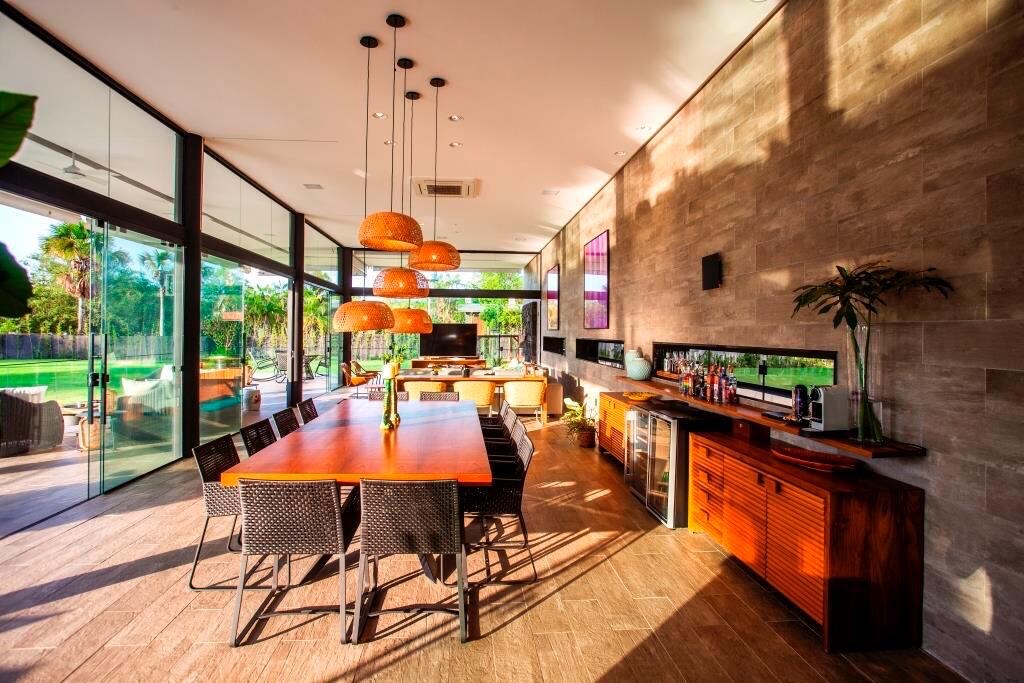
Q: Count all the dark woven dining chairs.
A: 12